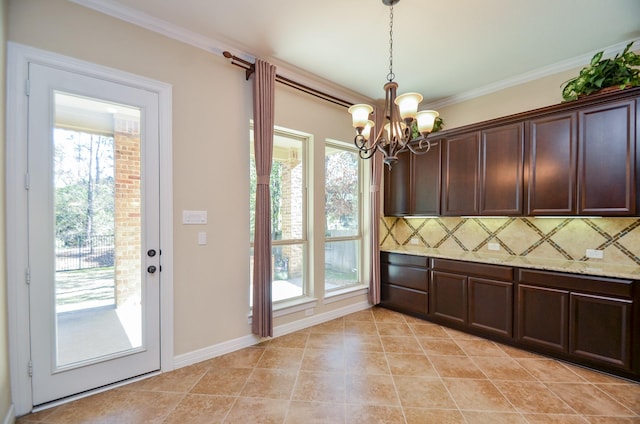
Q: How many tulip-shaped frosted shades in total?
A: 5